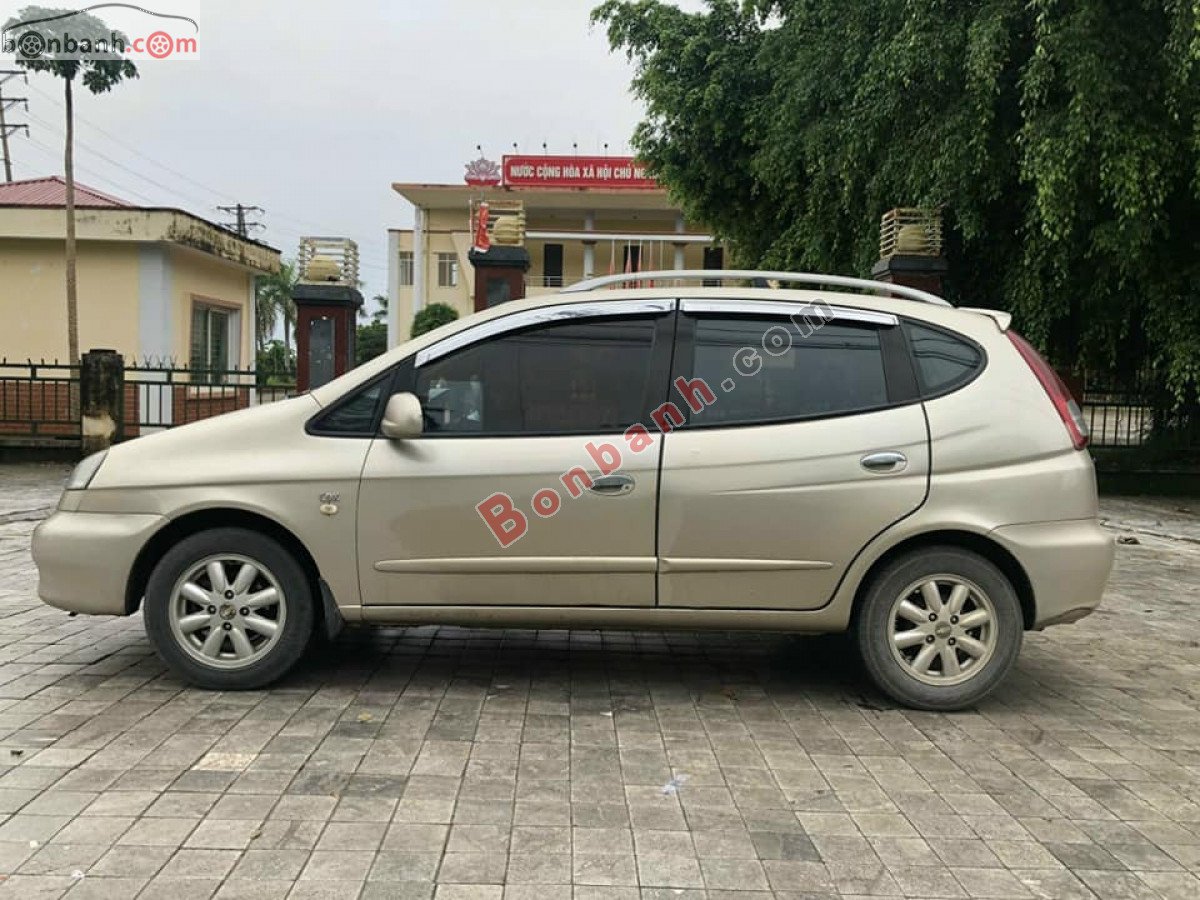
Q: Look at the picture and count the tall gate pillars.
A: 3